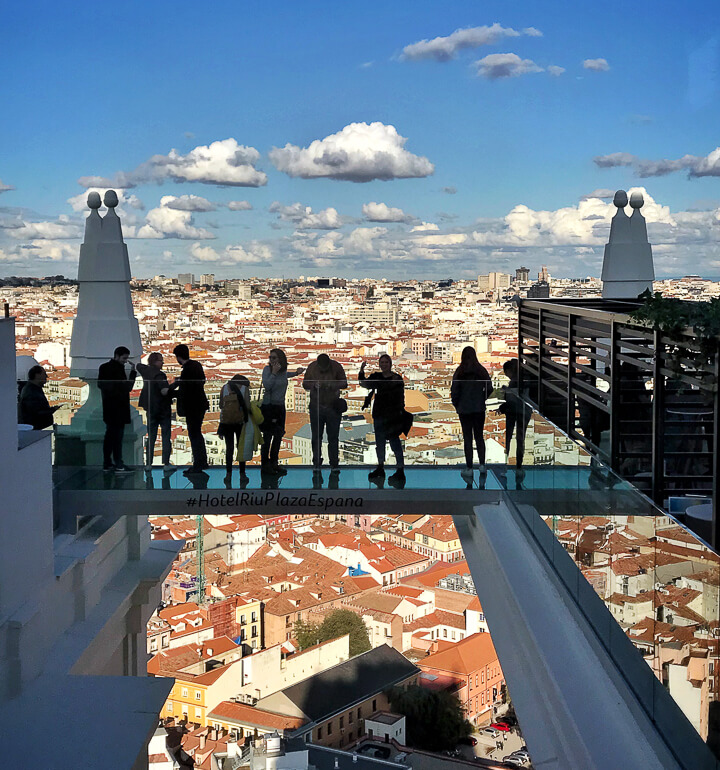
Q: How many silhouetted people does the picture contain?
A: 10